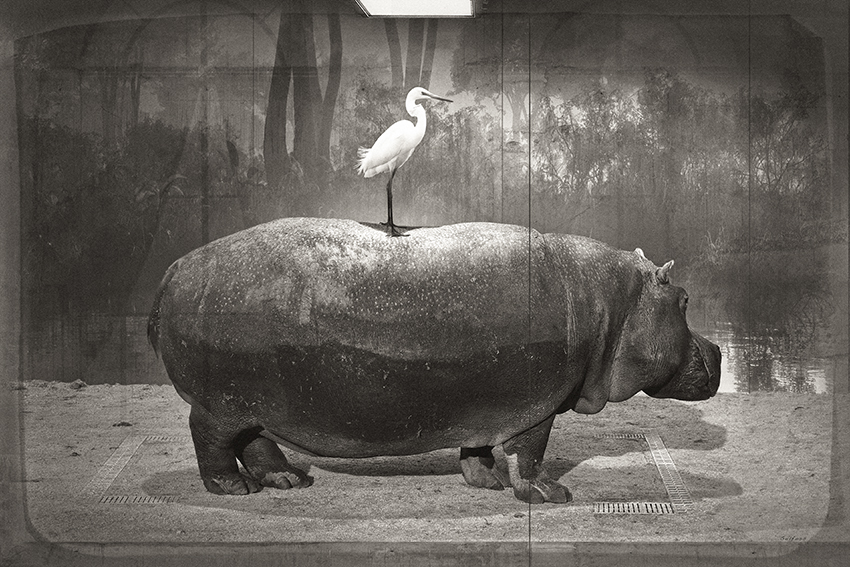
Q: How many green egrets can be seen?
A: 0